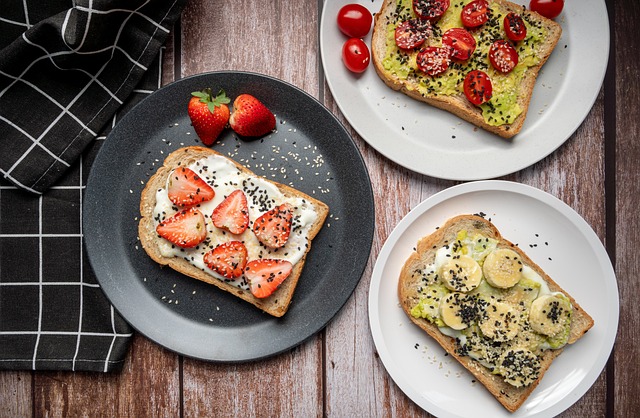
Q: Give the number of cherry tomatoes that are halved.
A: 8